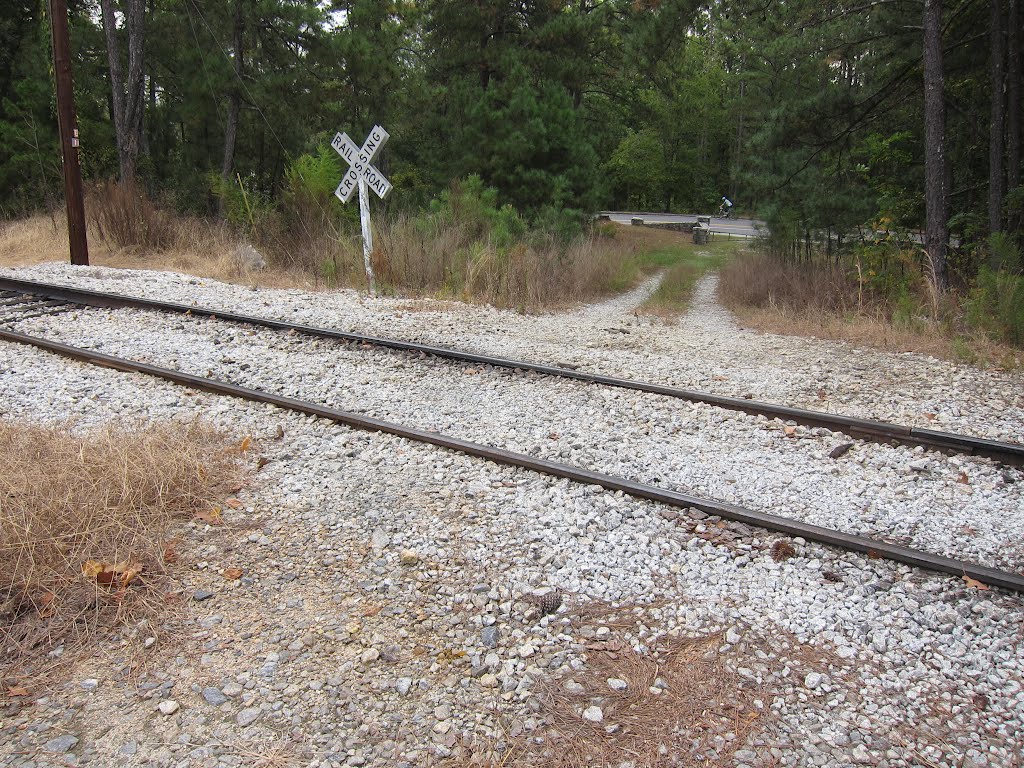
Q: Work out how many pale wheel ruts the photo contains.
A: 2